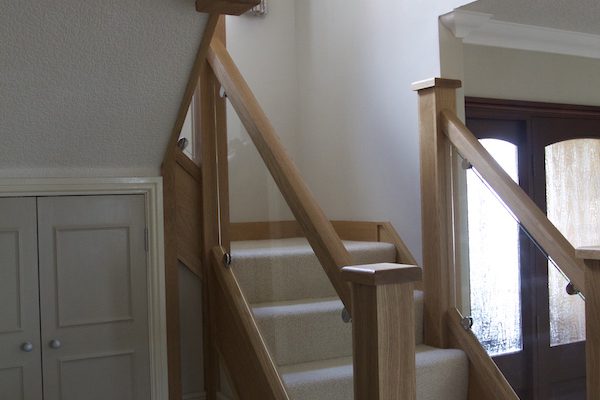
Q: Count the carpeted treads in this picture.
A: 3